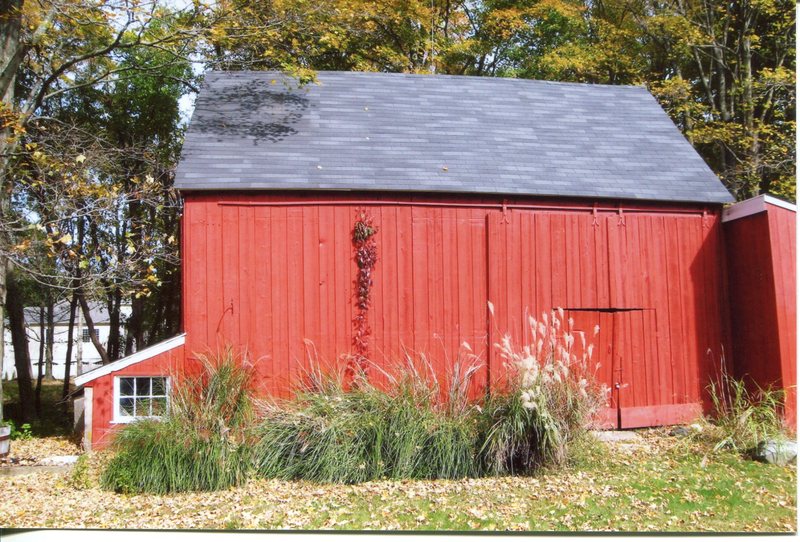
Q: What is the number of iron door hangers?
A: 4